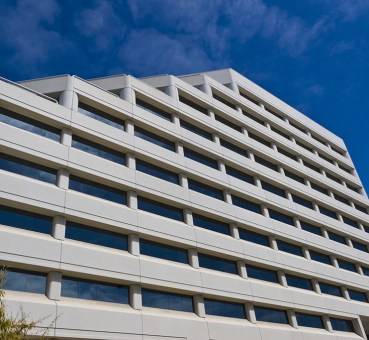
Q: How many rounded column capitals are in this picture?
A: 5